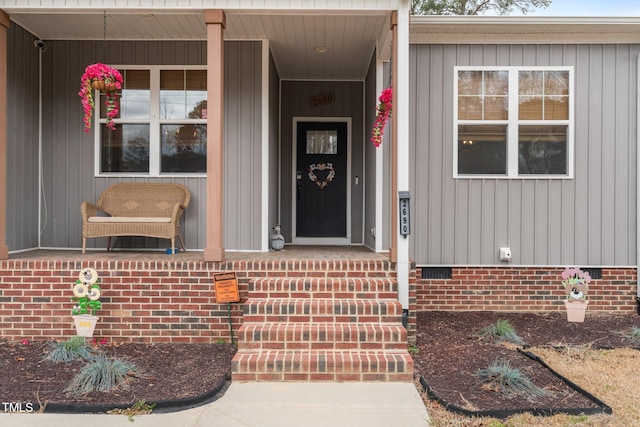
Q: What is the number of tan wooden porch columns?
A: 3